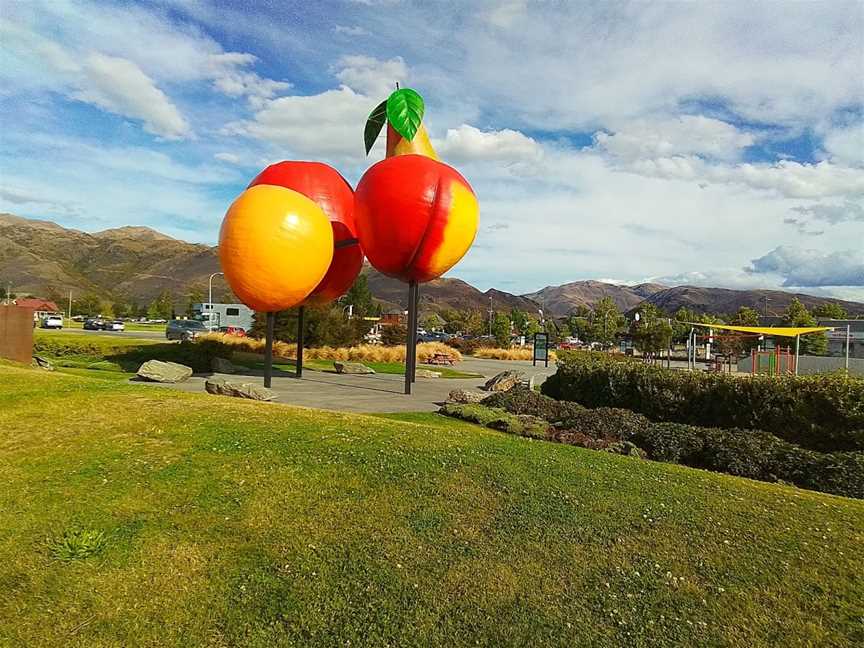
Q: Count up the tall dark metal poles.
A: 4